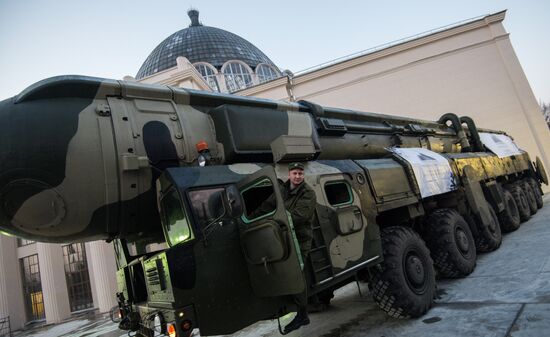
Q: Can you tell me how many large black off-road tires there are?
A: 7